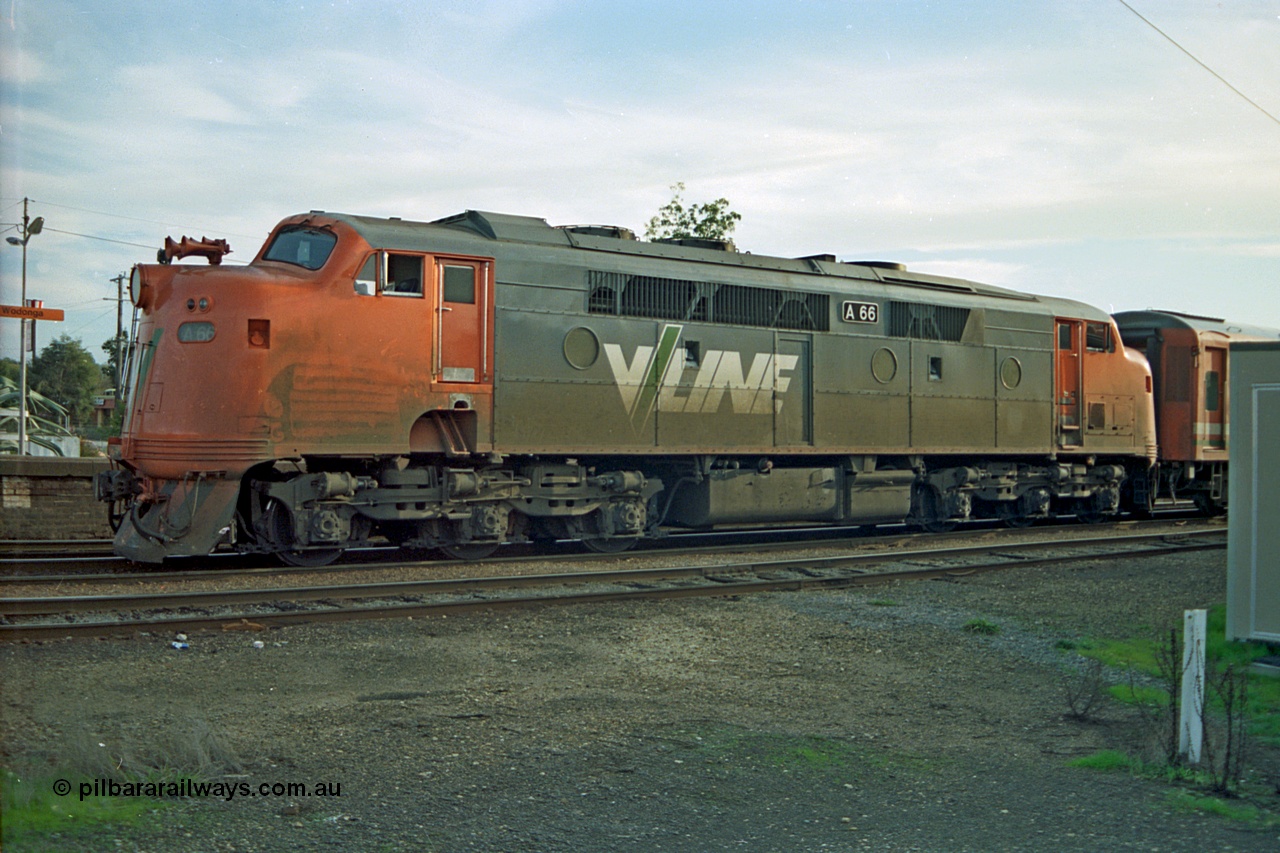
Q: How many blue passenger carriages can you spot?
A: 0